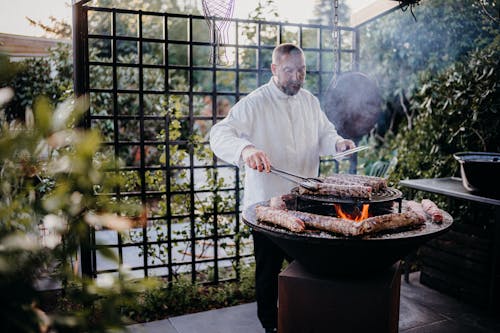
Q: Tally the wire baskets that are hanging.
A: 1